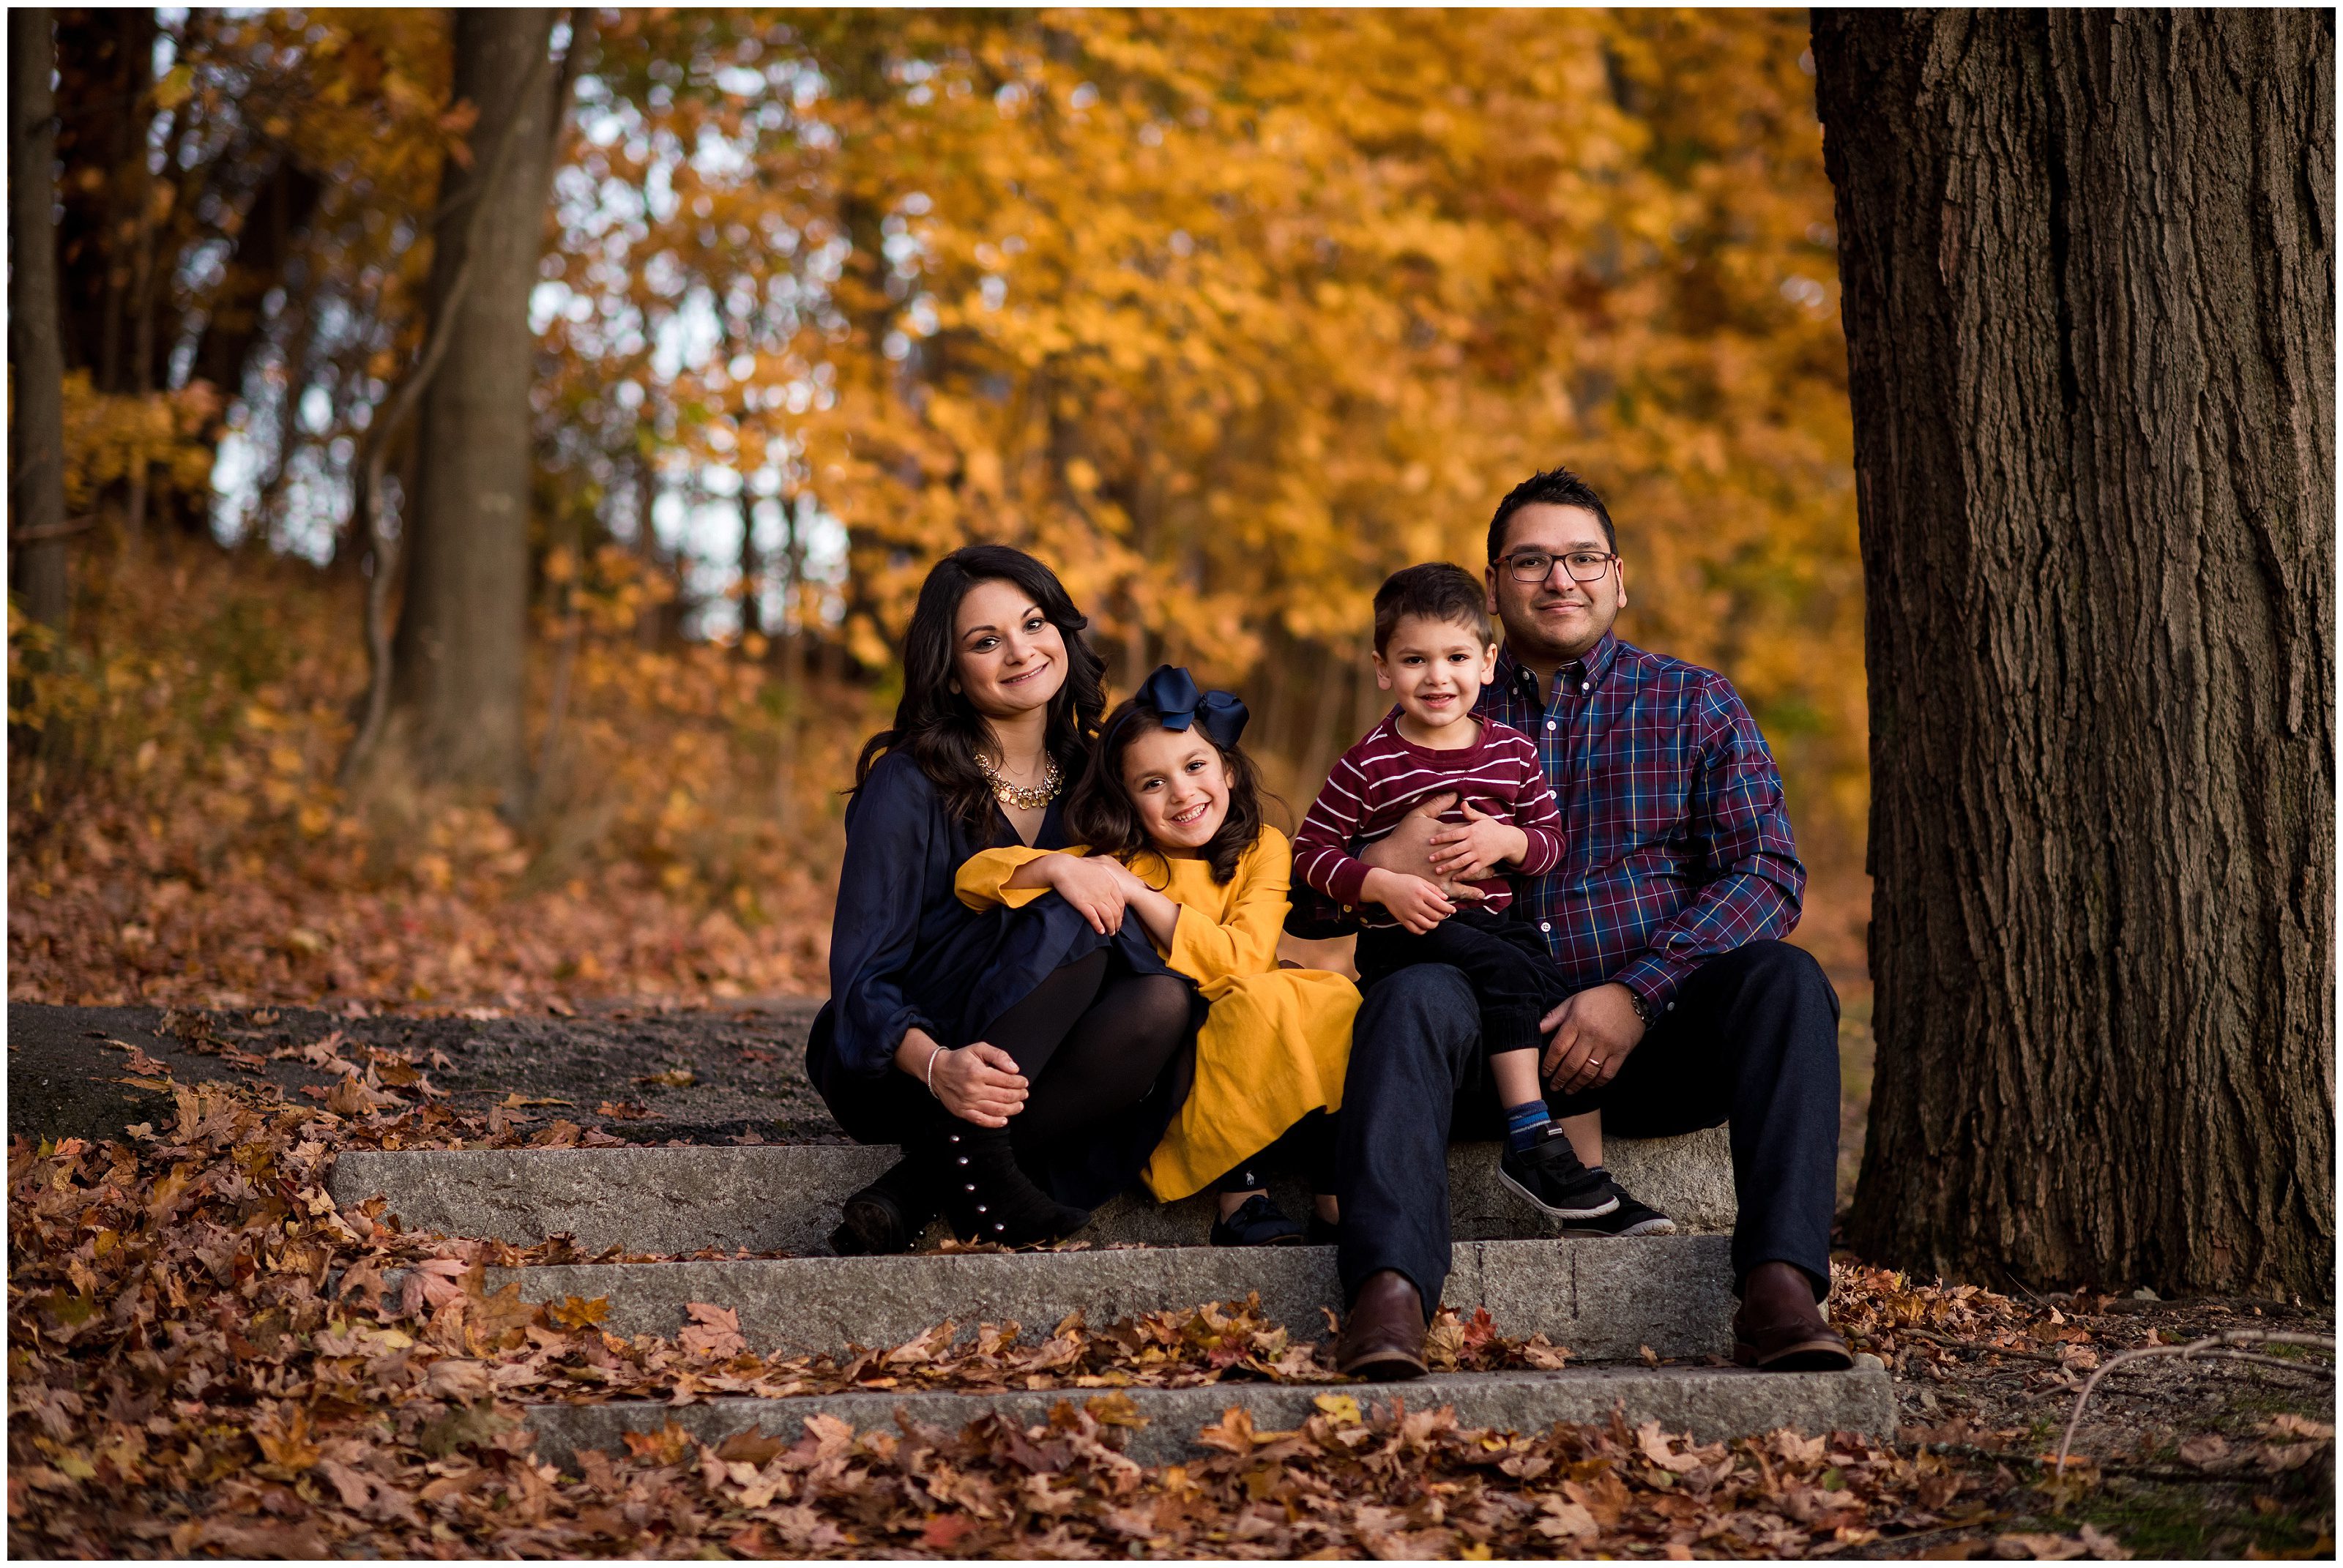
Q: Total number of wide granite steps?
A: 3